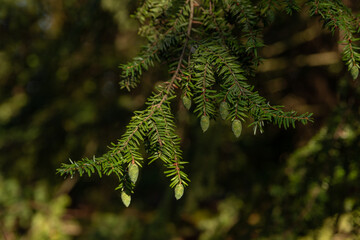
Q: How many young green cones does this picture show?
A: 8